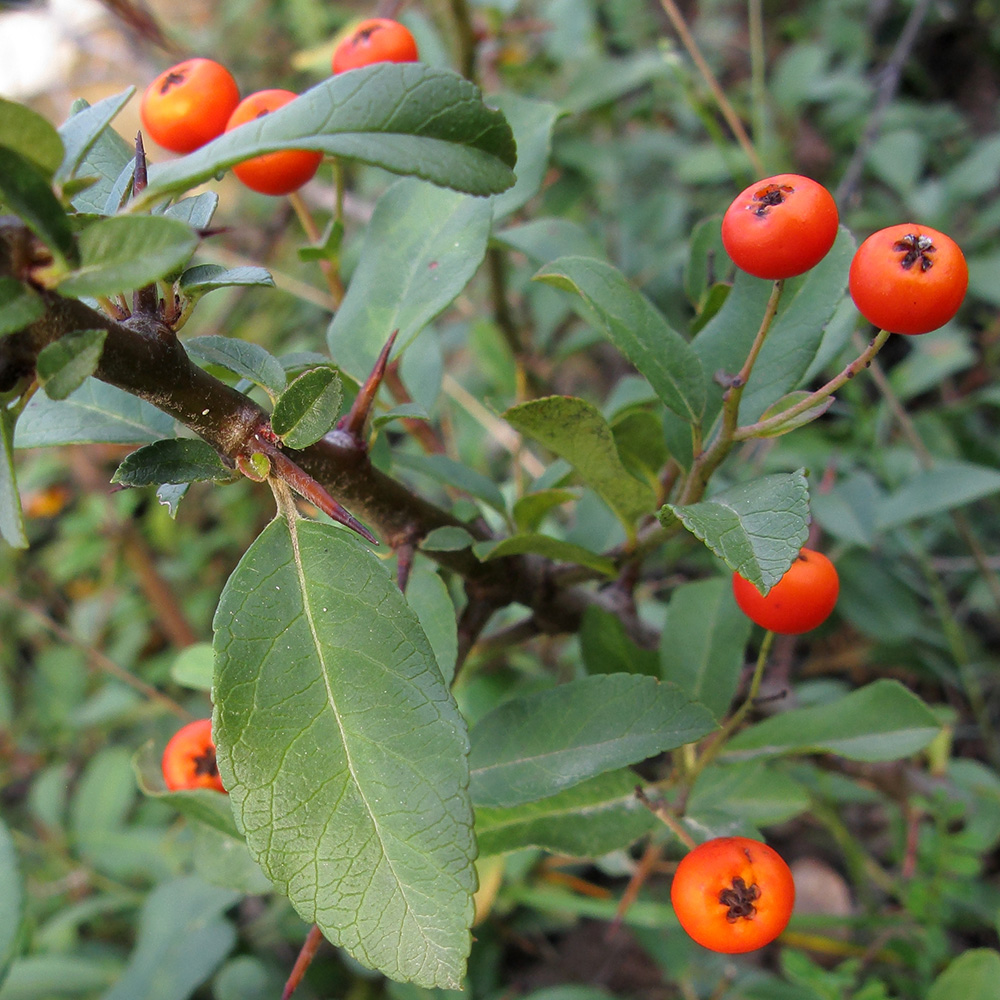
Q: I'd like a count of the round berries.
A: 8